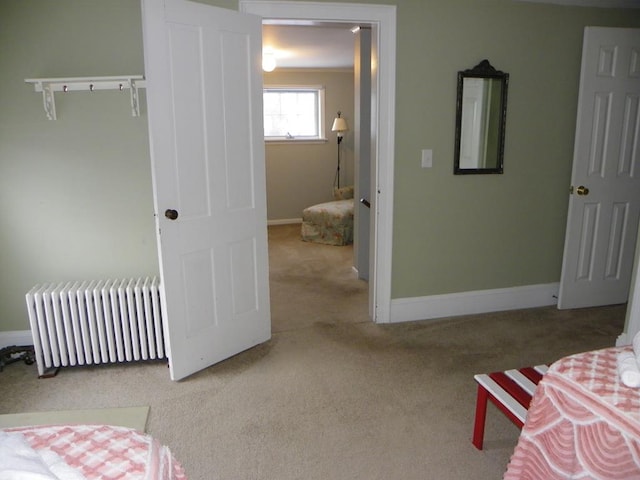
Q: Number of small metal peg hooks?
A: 3